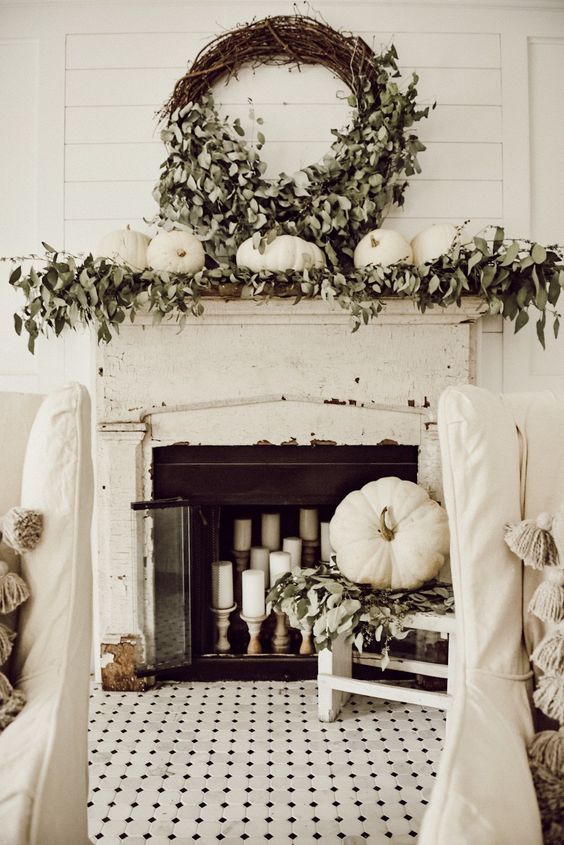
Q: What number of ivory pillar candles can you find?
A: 9